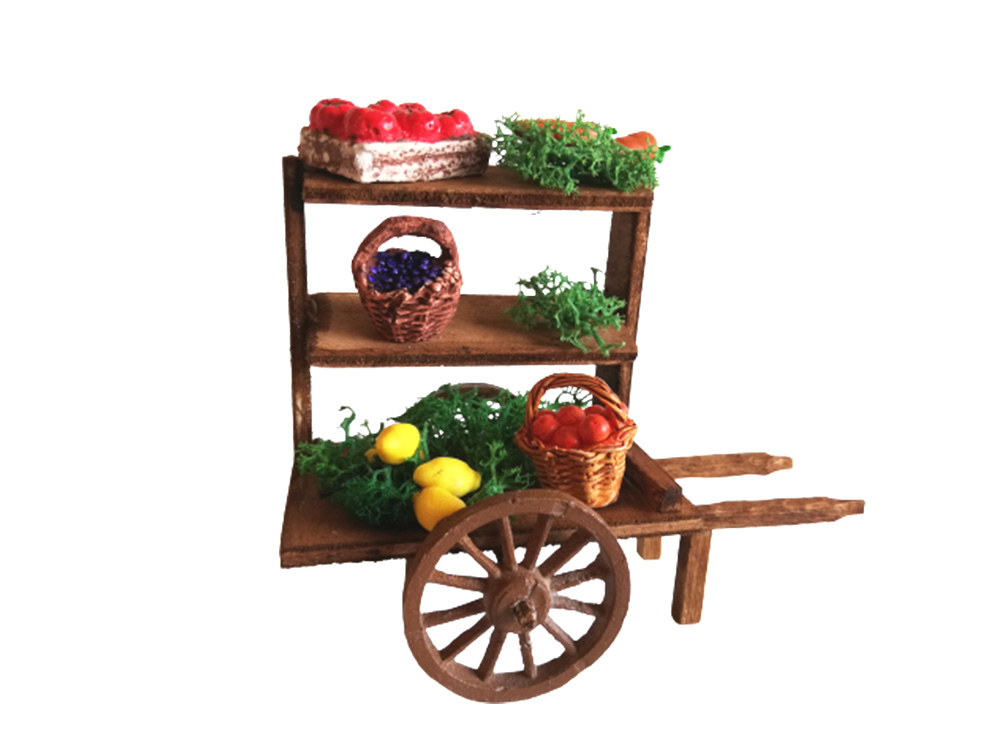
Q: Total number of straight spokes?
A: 12